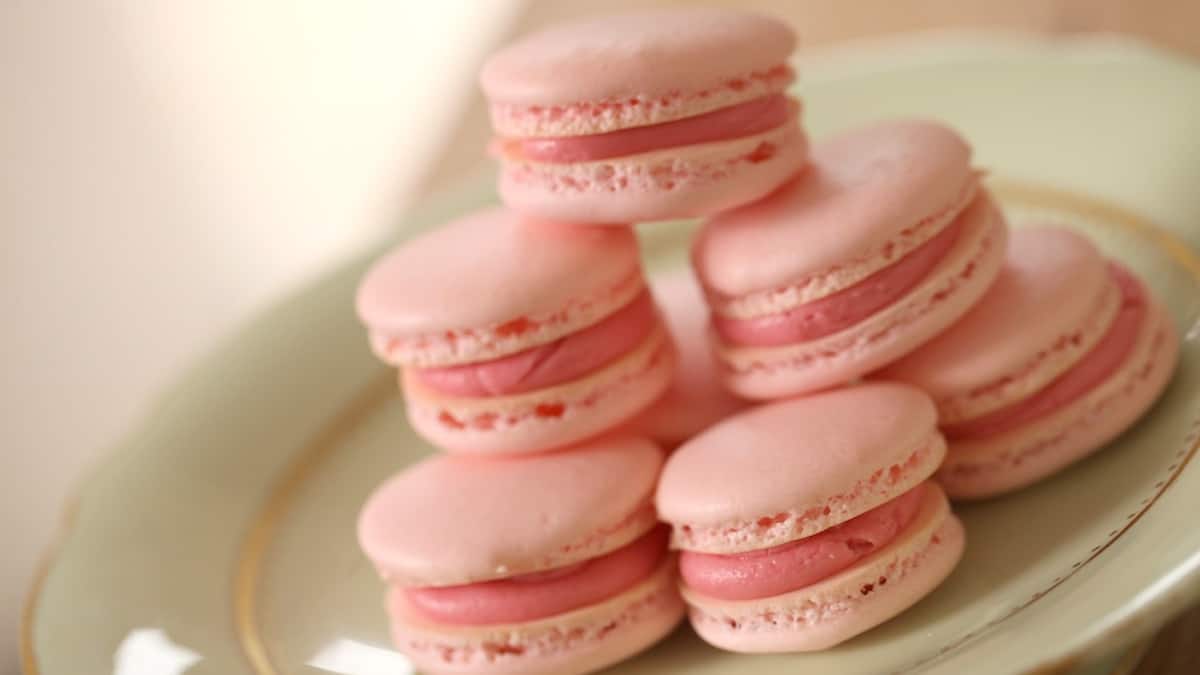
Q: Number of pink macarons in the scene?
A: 7